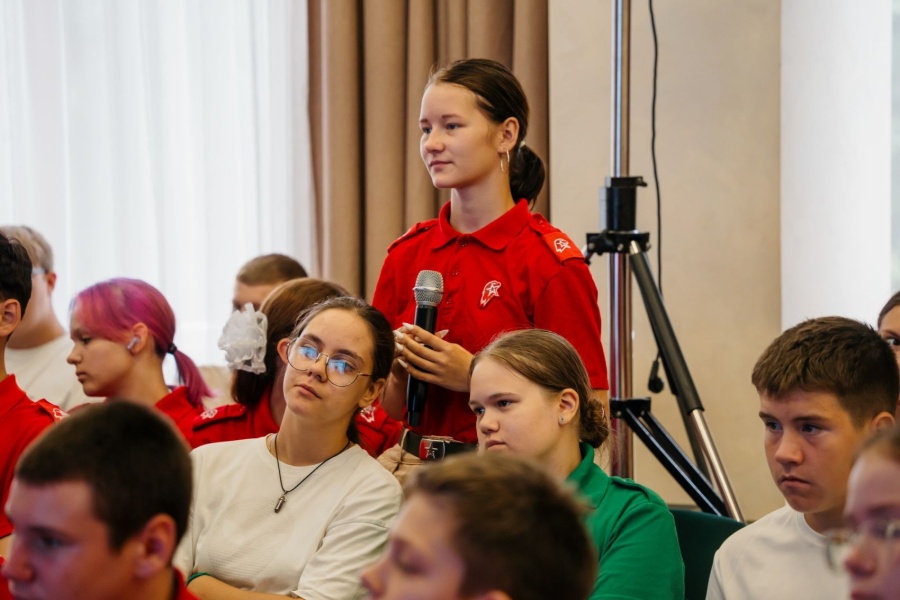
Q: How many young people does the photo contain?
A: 13